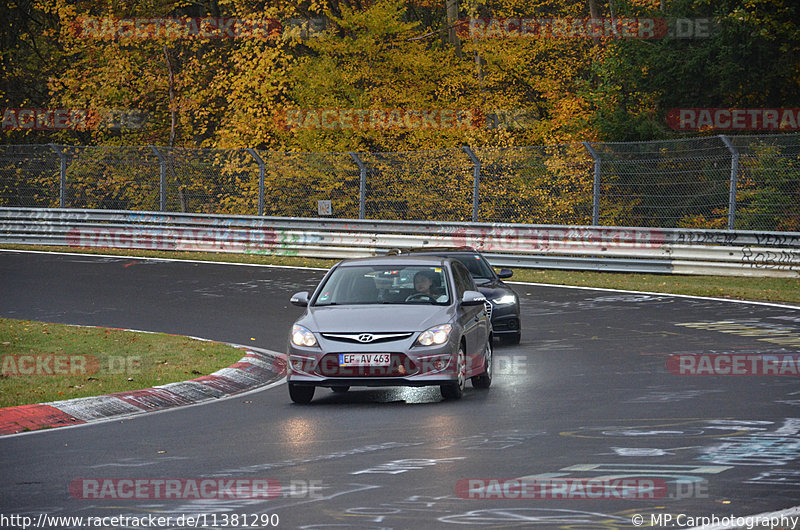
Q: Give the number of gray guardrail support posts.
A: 7